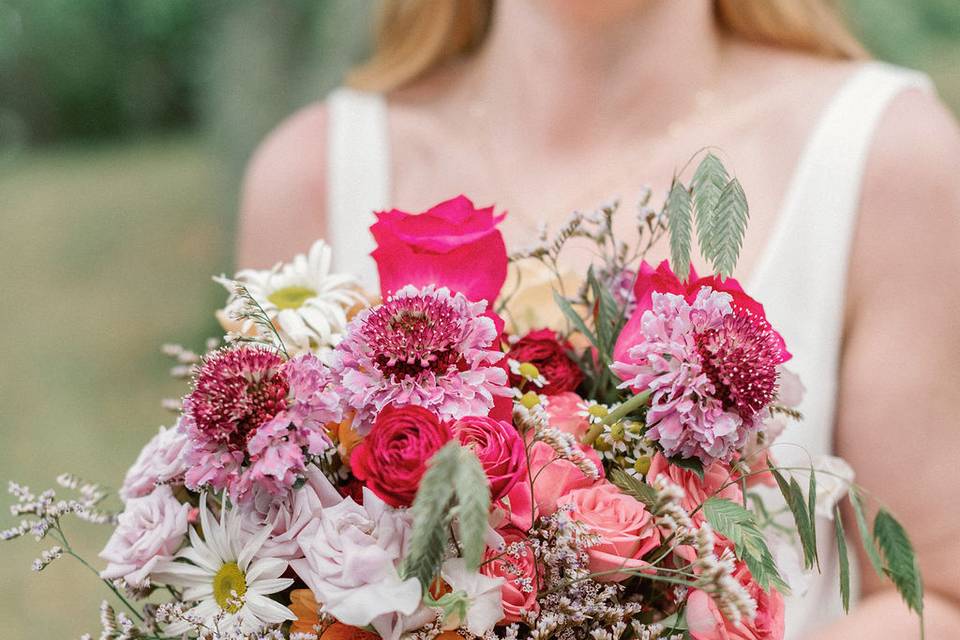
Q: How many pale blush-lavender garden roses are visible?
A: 4